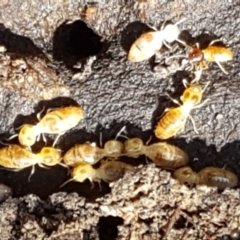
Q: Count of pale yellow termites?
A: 9